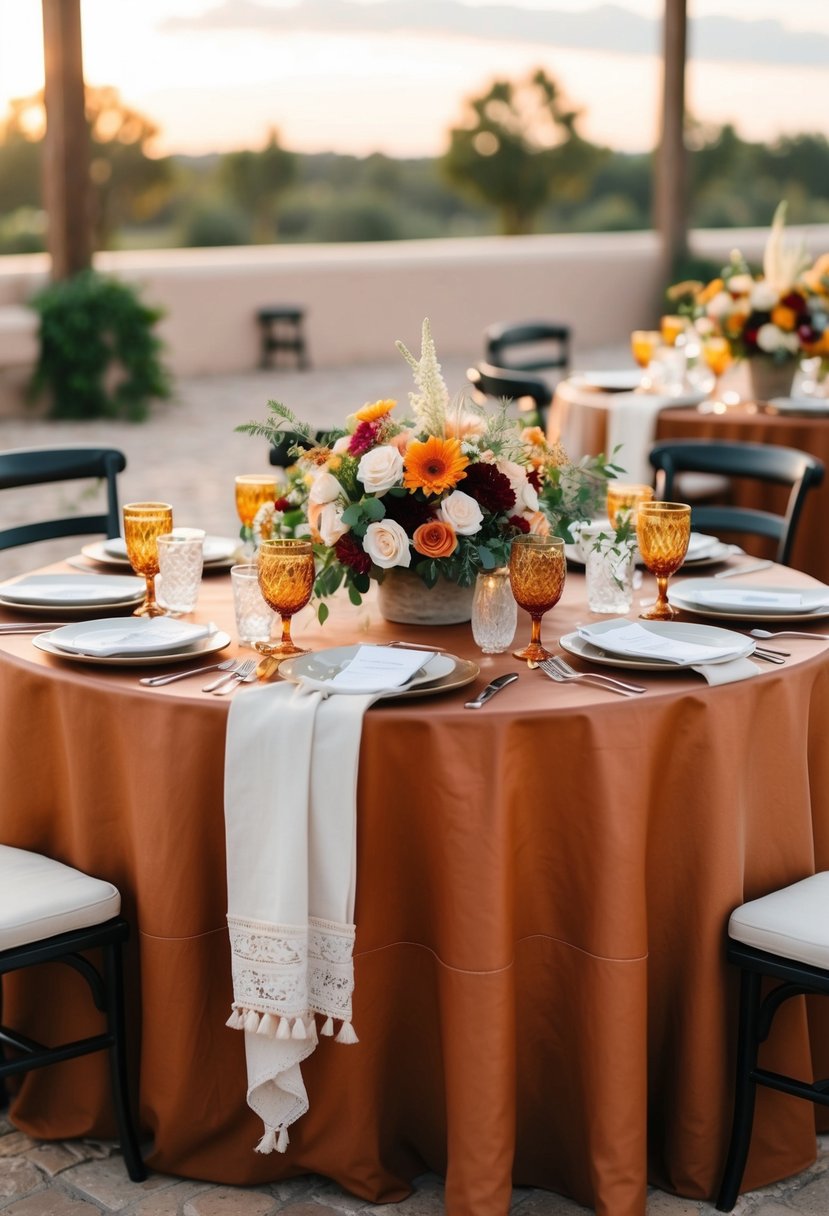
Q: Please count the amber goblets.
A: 9